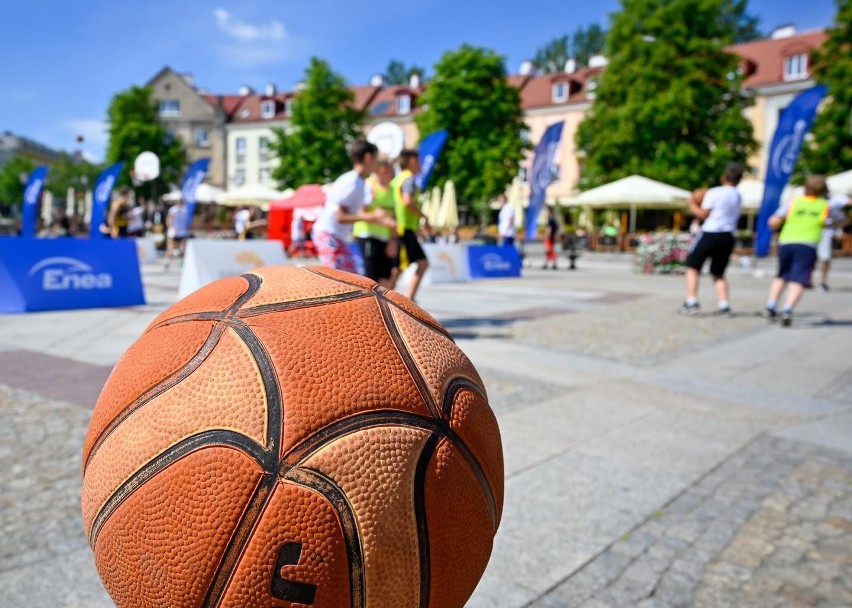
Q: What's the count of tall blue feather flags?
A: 6